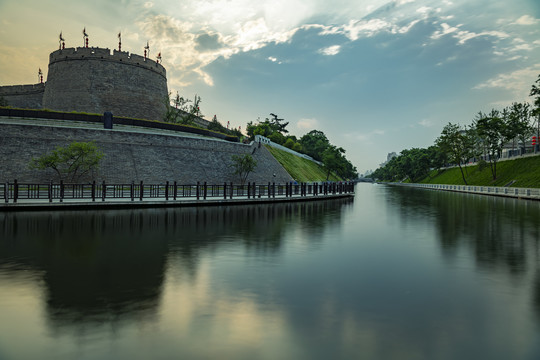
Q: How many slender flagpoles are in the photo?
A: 6